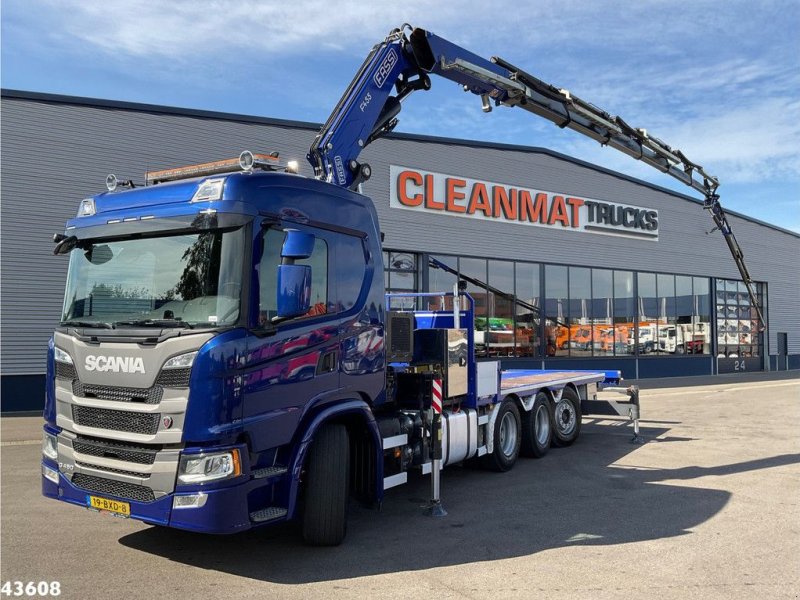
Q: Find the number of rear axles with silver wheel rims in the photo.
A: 3